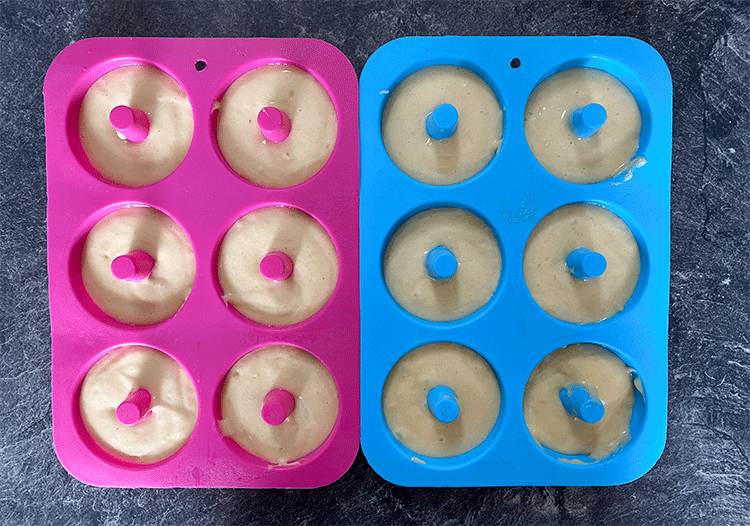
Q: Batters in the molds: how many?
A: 12